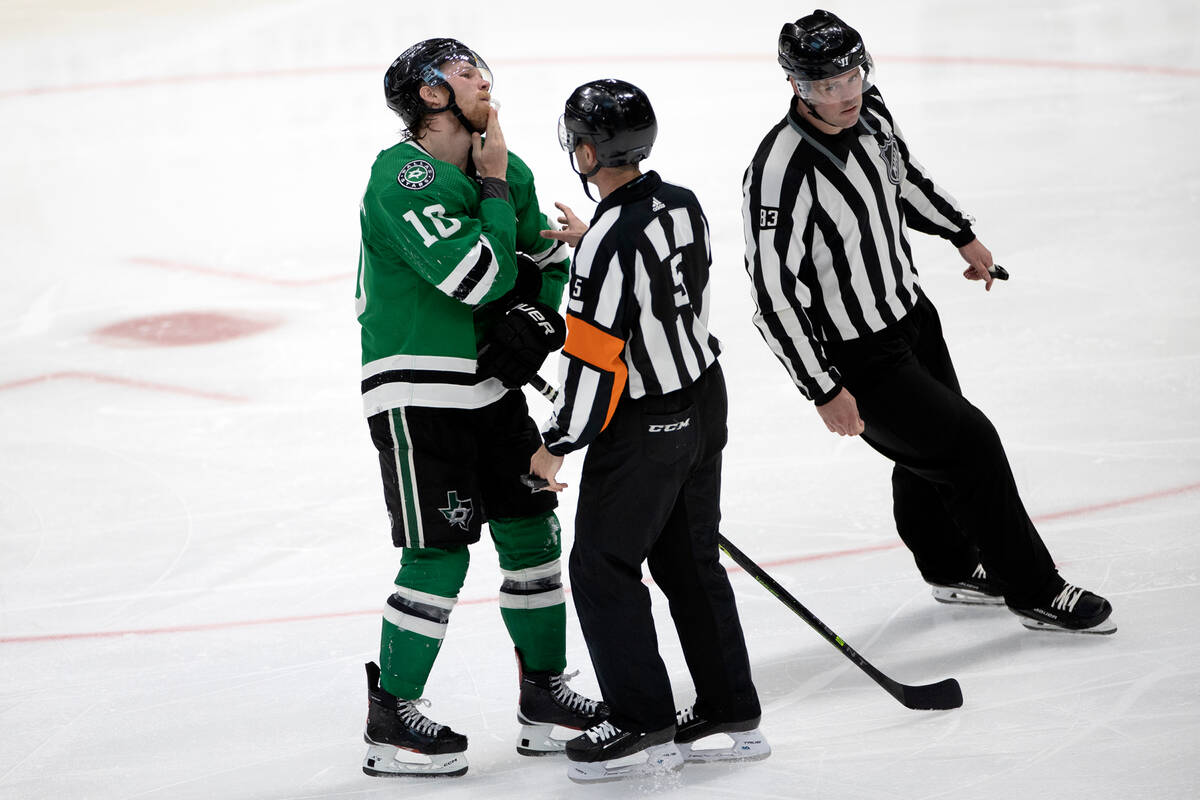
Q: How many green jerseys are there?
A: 1